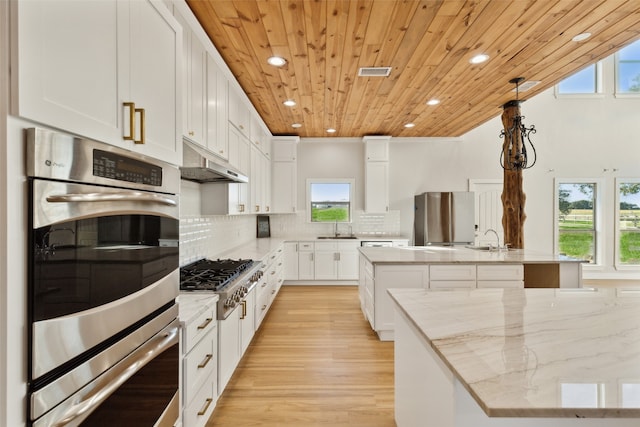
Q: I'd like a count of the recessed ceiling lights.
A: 8